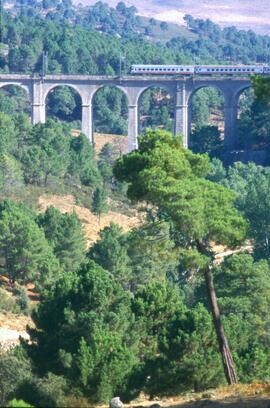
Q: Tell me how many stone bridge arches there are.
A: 6